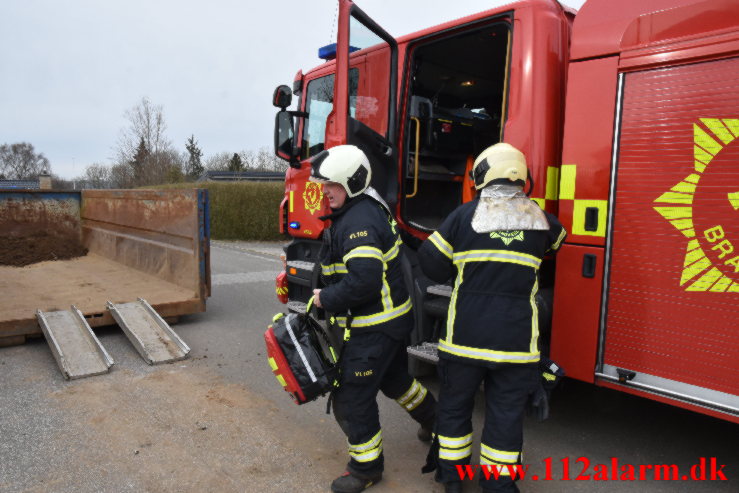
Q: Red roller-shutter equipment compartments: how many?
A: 1